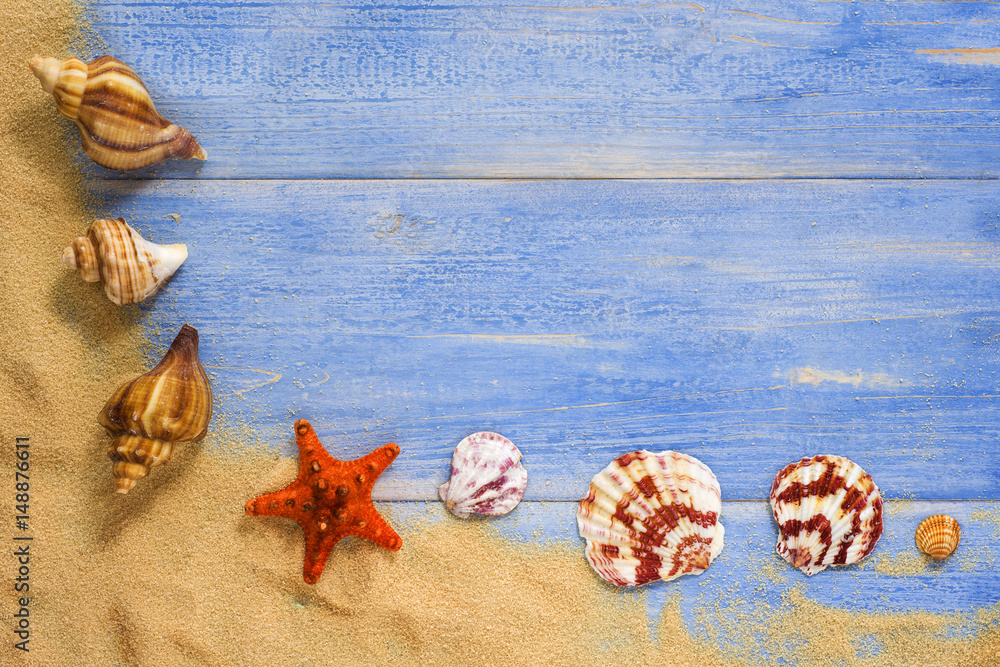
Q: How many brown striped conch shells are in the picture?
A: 3